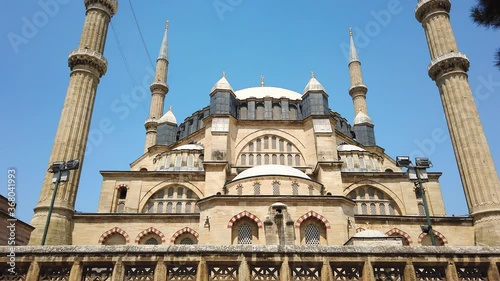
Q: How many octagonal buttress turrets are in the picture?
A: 4